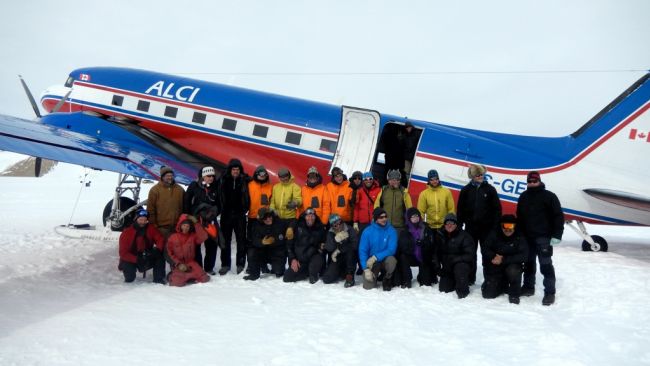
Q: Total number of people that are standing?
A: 14